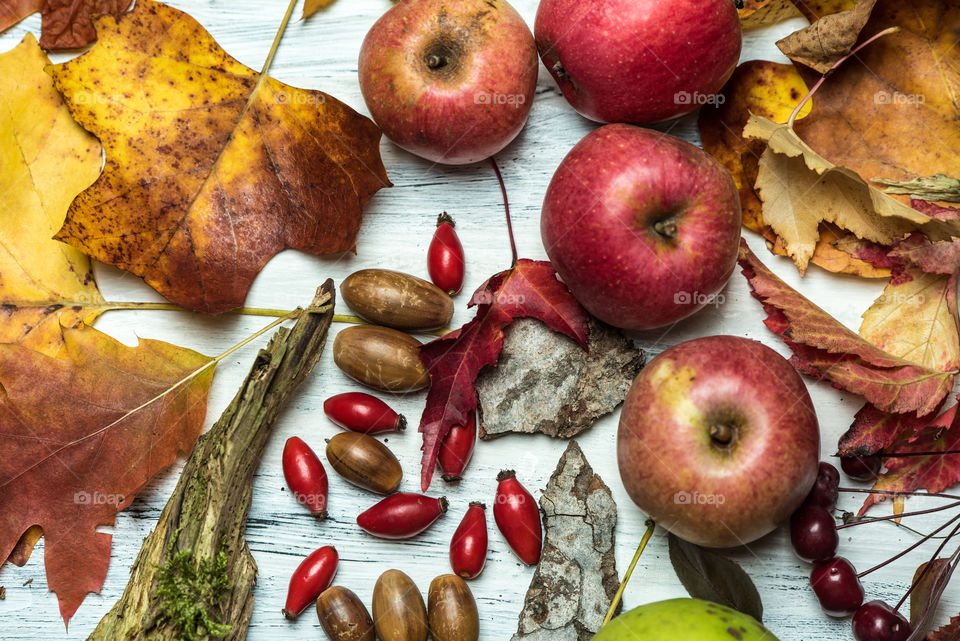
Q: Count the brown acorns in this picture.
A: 6